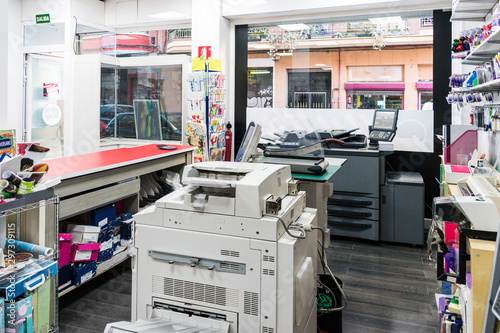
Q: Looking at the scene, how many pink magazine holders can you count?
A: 1